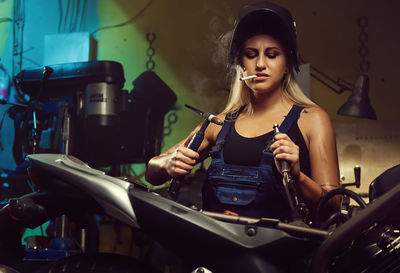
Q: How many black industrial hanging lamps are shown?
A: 1